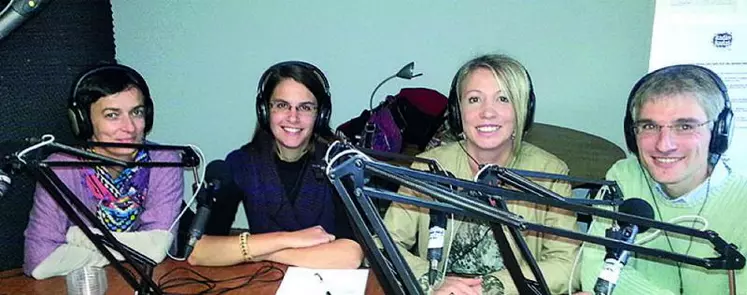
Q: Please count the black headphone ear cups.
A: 8